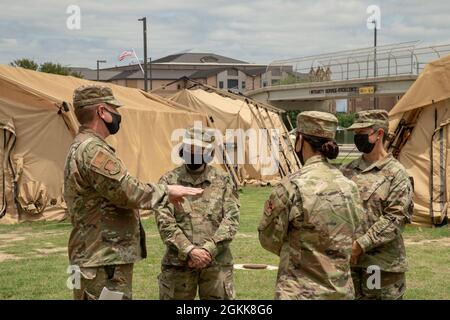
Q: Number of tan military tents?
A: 3